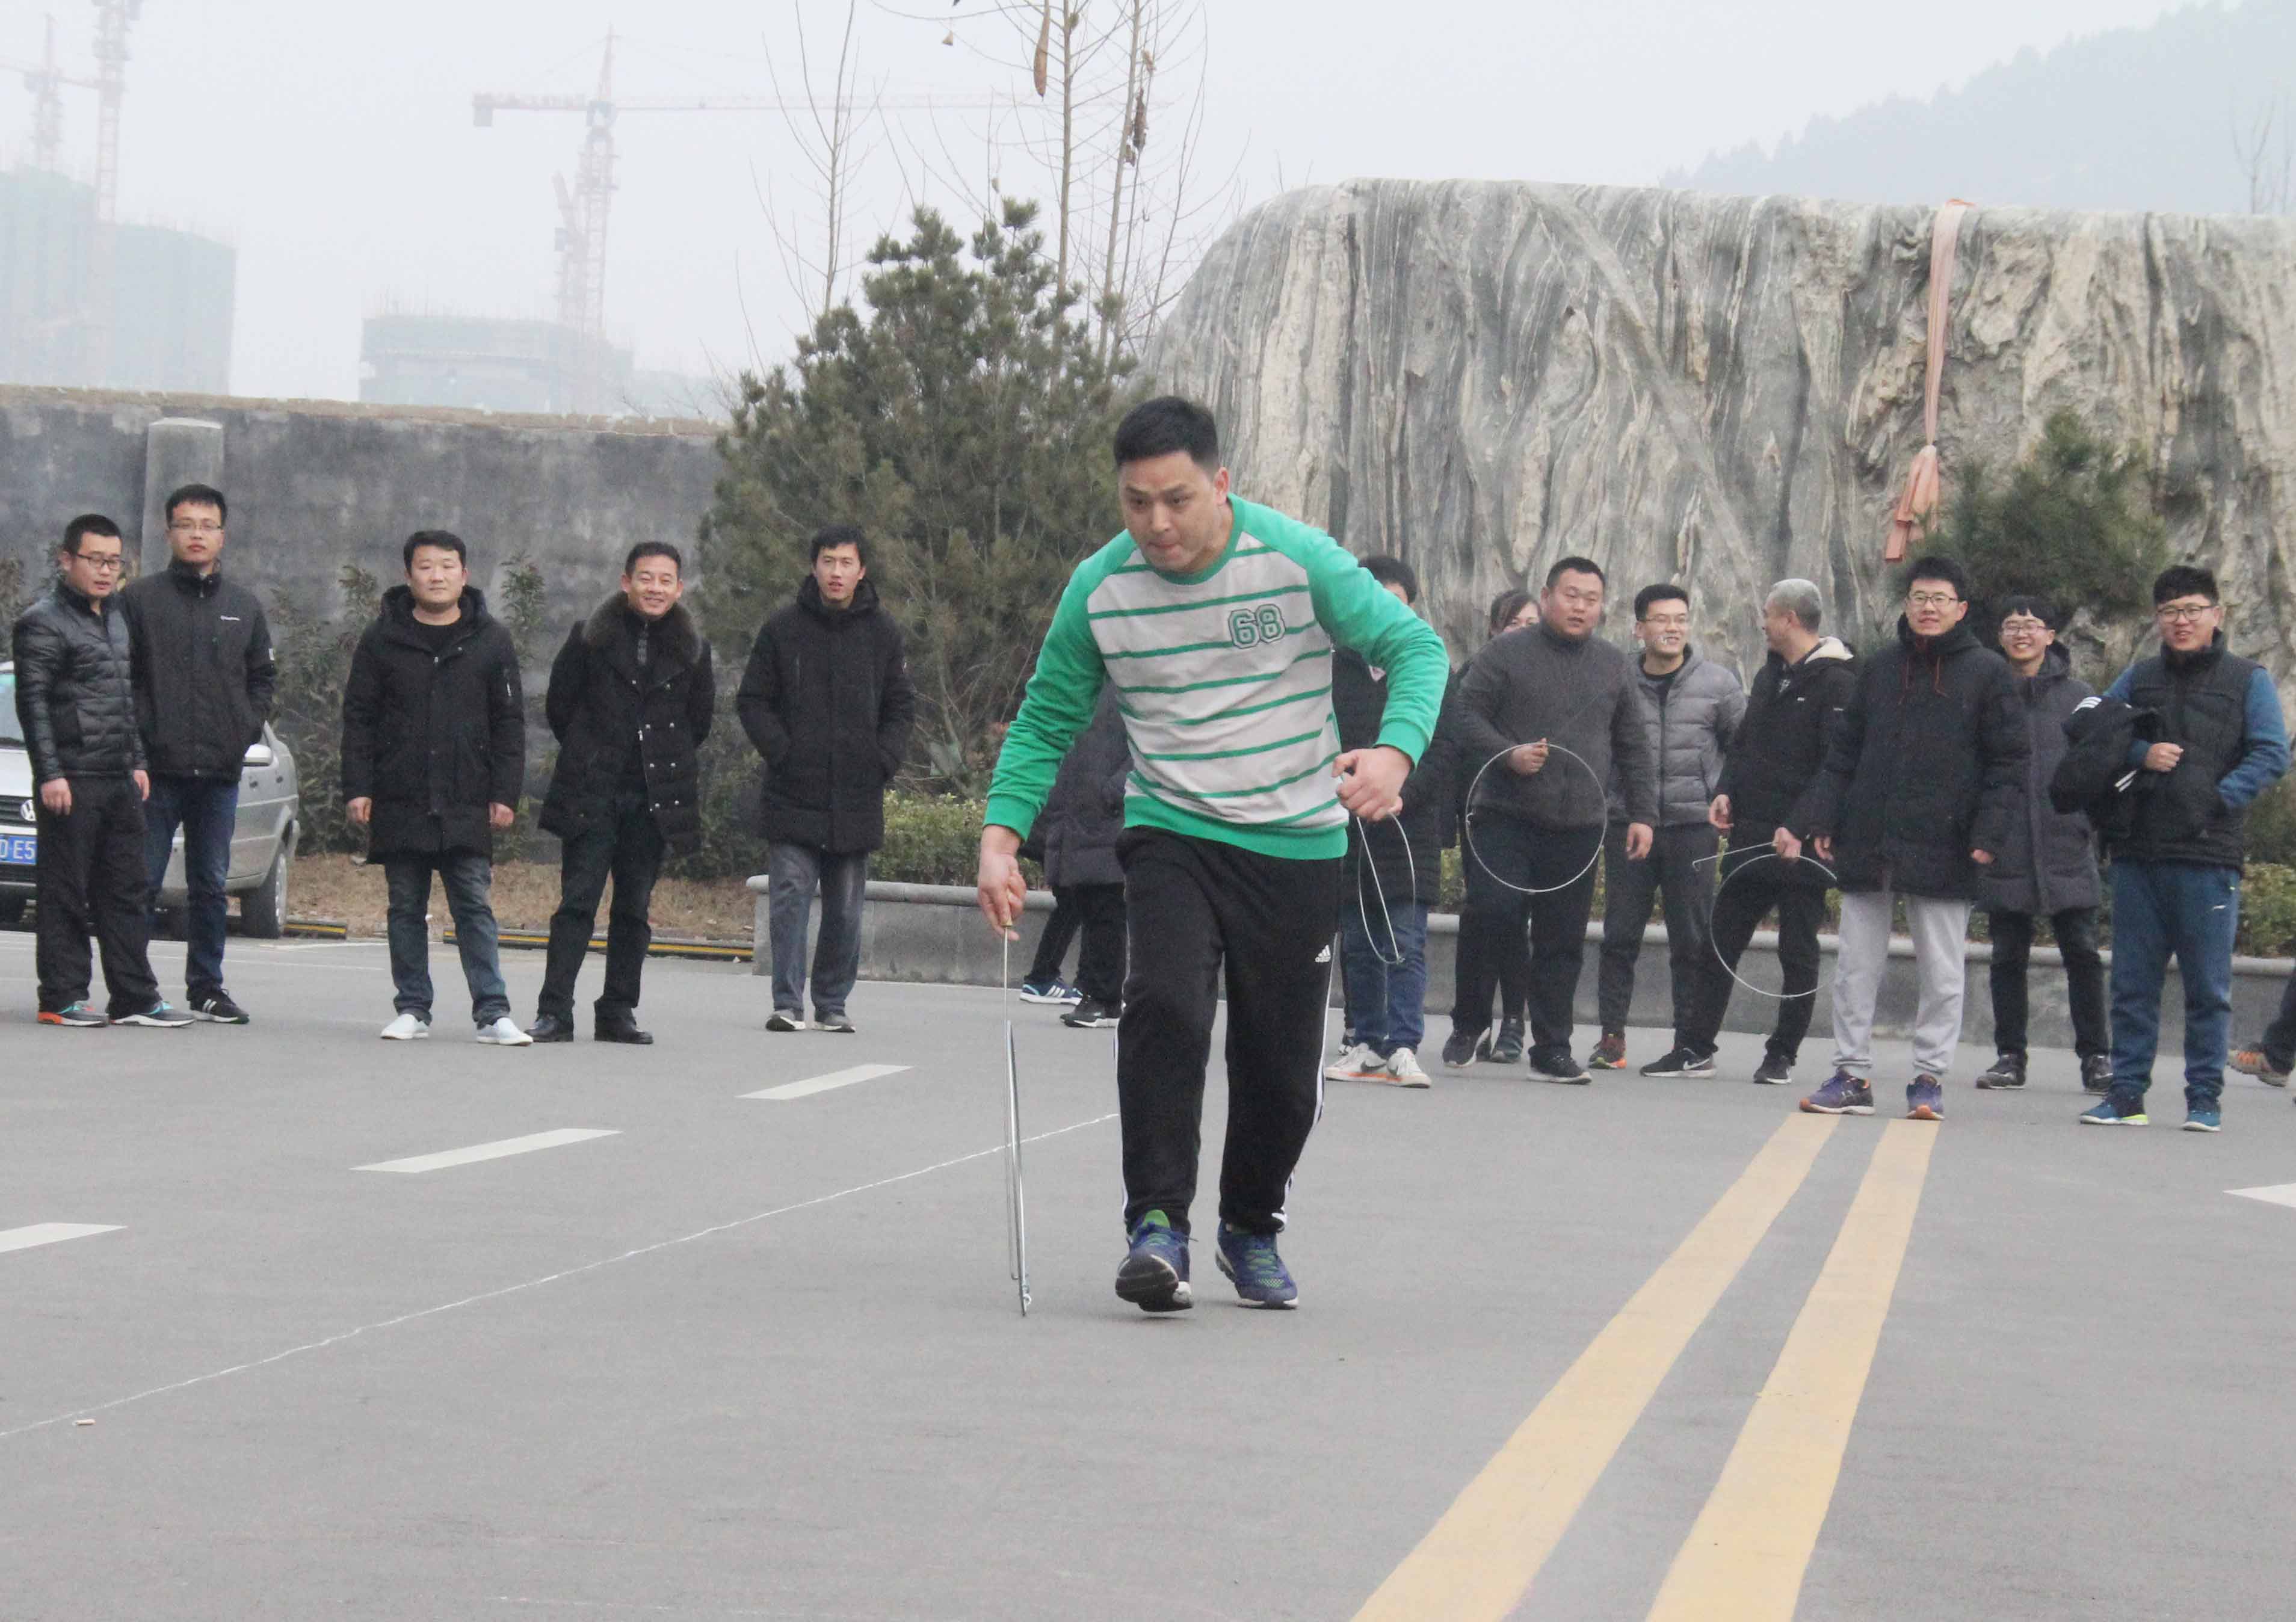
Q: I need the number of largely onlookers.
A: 11